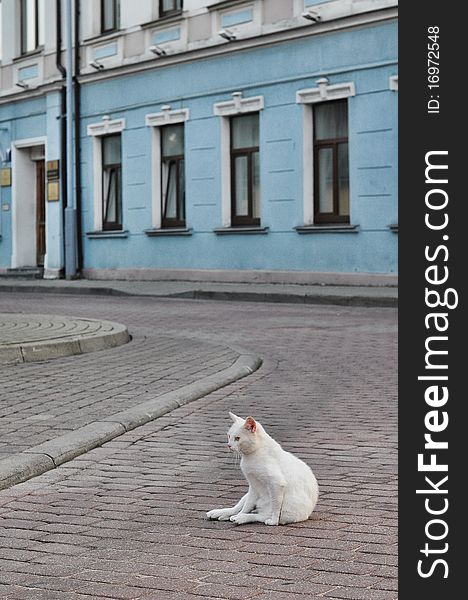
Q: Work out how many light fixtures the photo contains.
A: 5